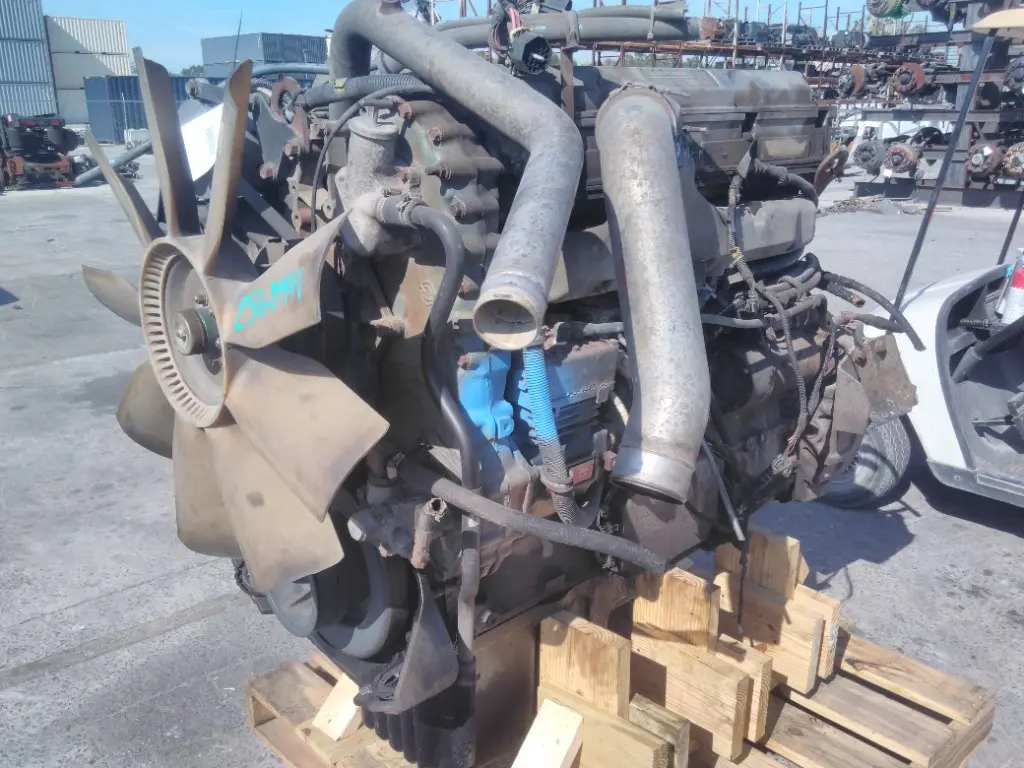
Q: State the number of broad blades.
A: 9